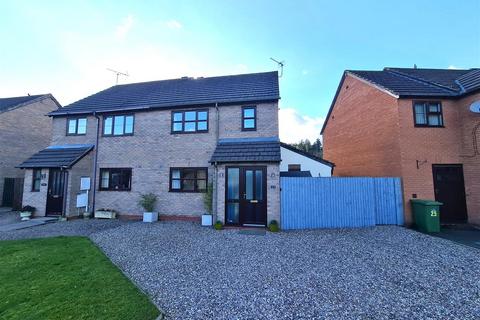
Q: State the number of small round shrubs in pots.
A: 2